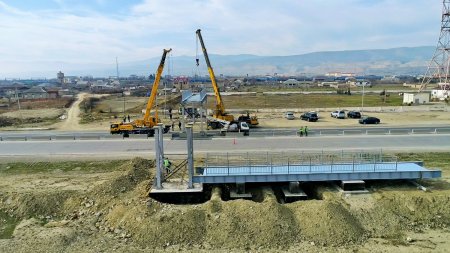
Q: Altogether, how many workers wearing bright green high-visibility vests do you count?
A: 3